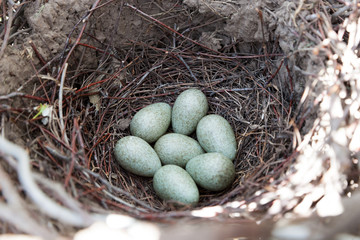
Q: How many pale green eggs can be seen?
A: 7